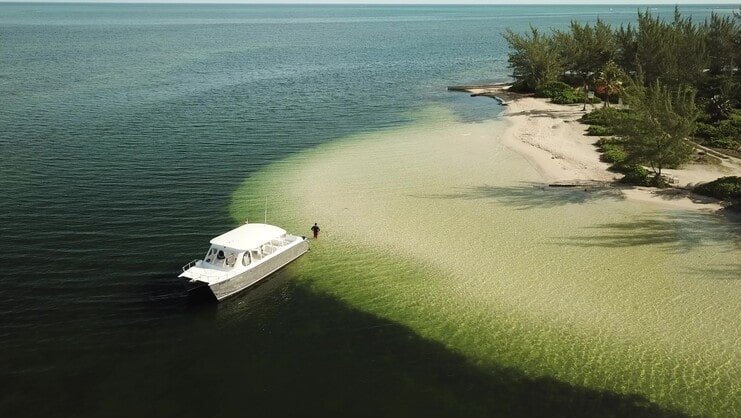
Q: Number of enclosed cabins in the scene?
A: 1